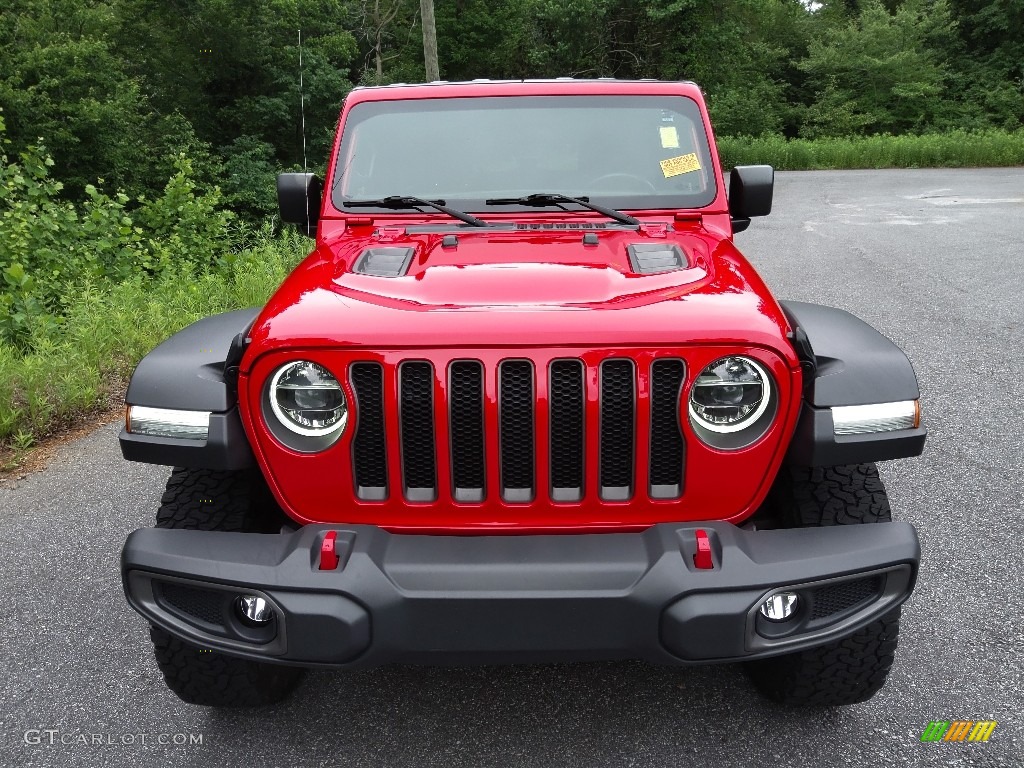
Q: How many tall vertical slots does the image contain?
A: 7